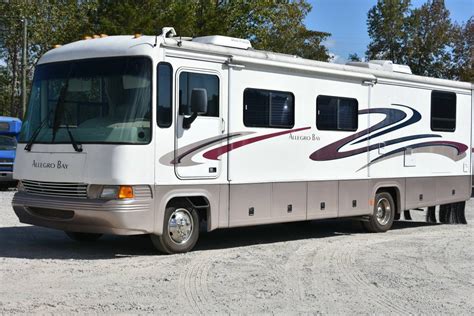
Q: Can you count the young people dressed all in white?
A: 0